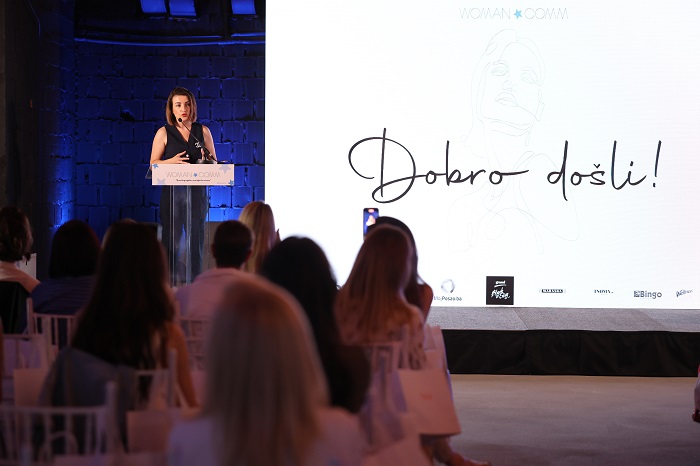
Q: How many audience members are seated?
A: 9